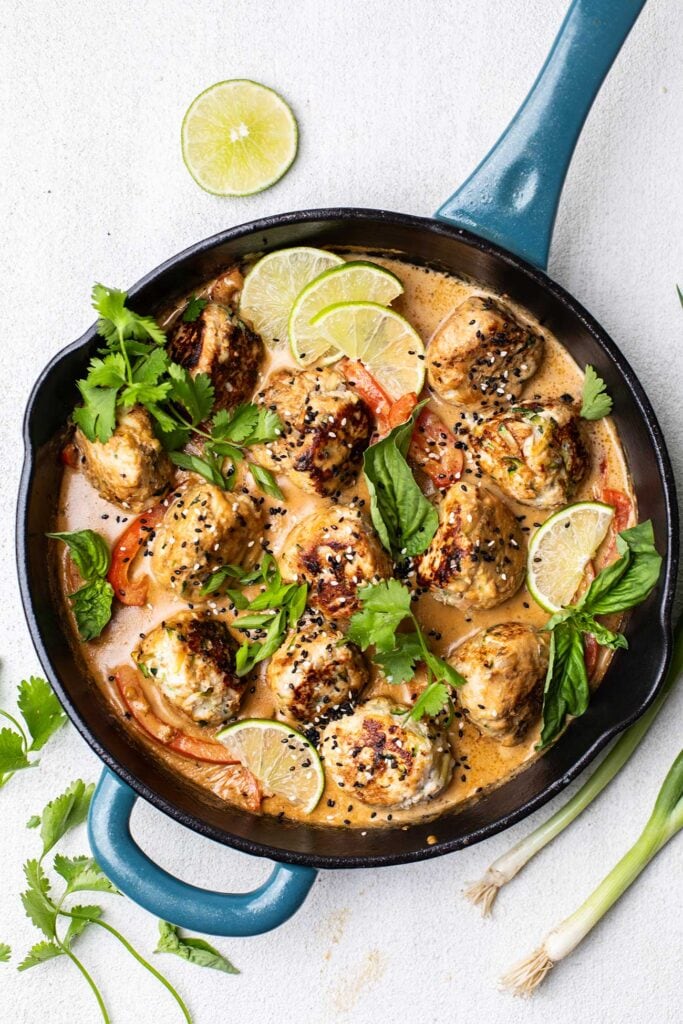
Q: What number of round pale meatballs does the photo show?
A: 12